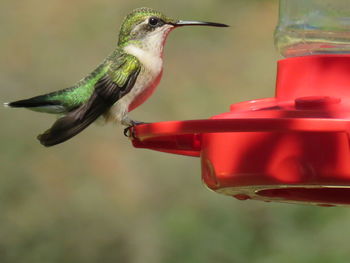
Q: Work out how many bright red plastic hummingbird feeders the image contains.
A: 1